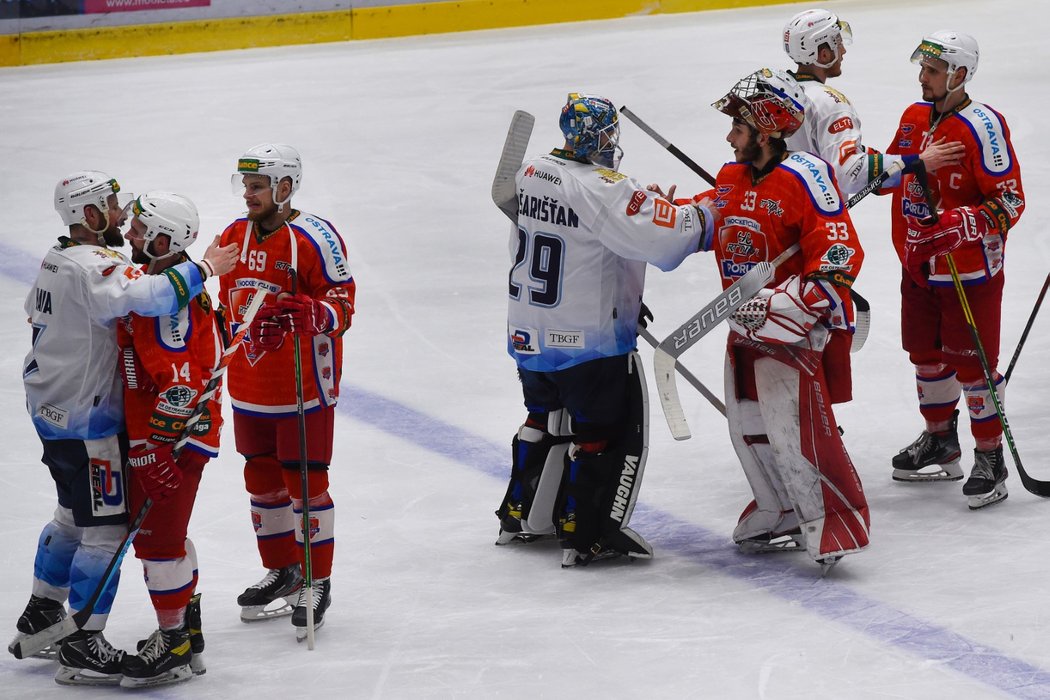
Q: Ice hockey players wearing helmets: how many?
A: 7